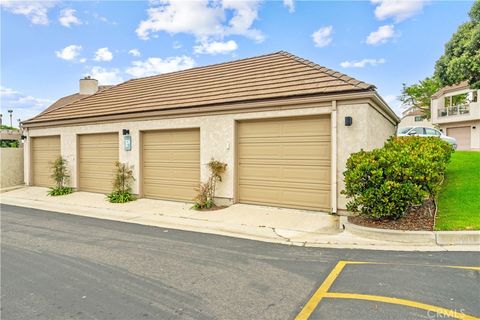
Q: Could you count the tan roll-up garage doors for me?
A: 4